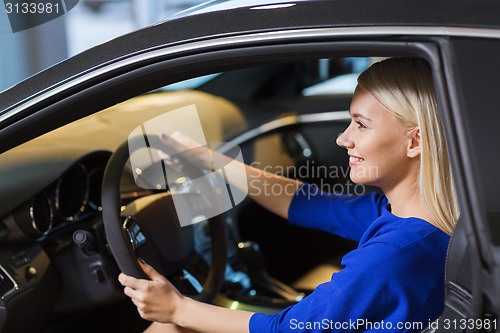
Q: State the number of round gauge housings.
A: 3